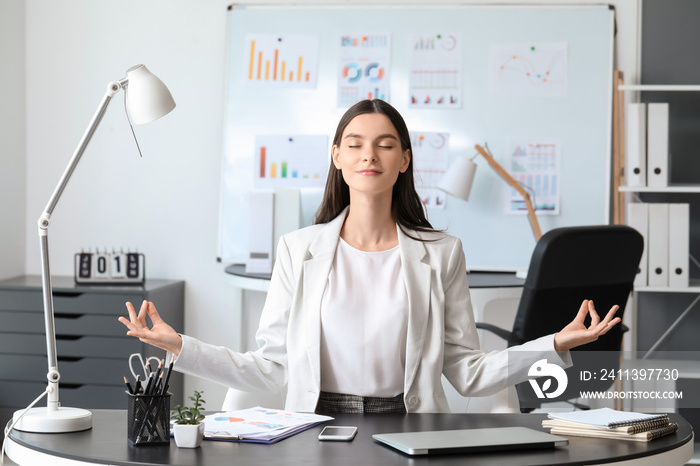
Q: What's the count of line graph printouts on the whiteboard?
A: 1